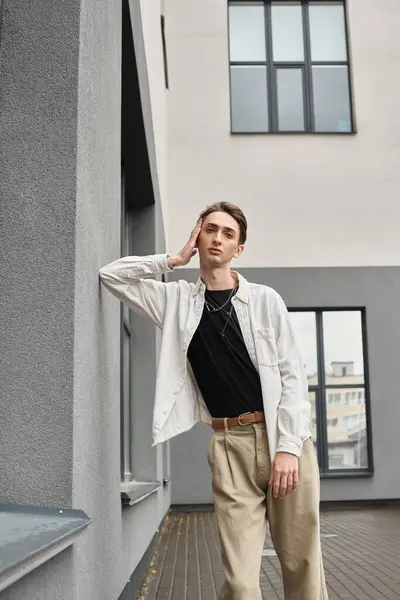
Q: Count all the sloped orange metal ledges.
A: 0